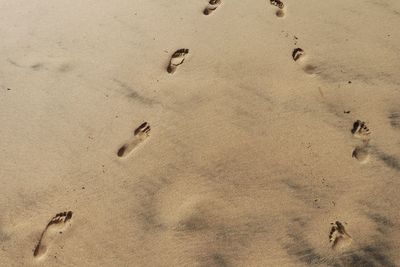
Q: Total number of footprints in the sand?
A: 8